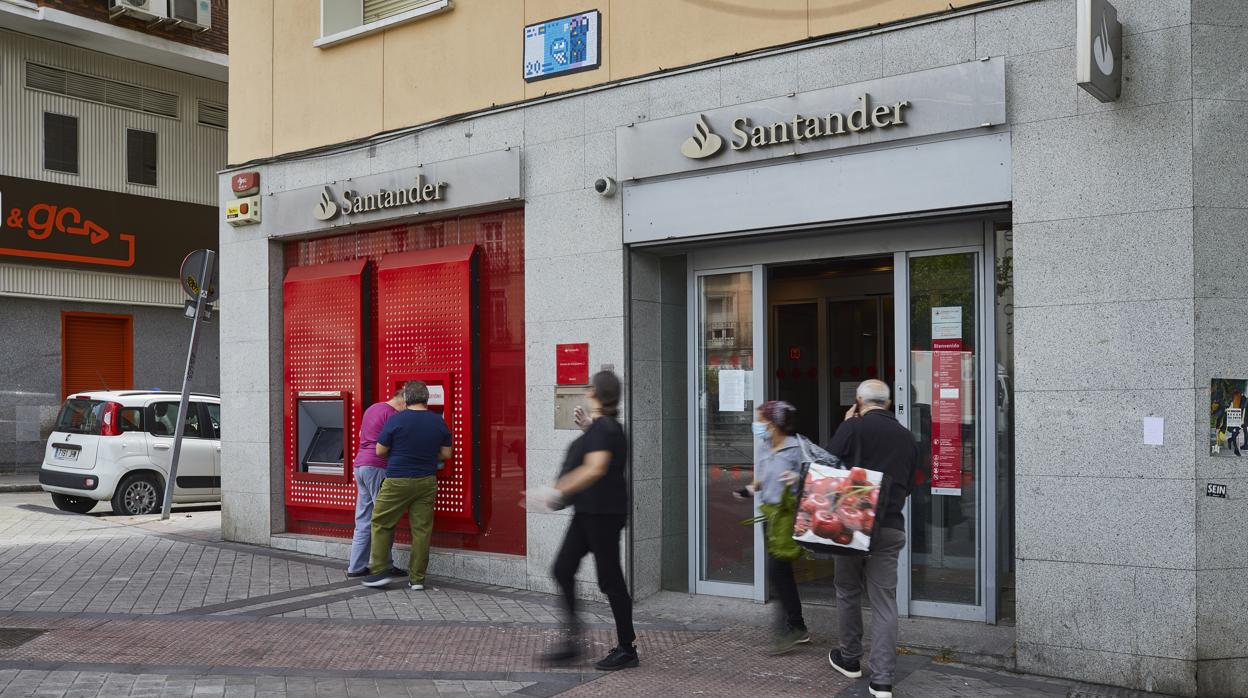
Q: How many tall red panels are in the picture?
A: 2